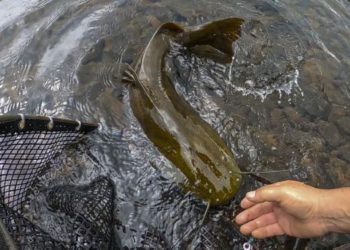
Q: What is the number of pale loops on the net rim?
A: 4